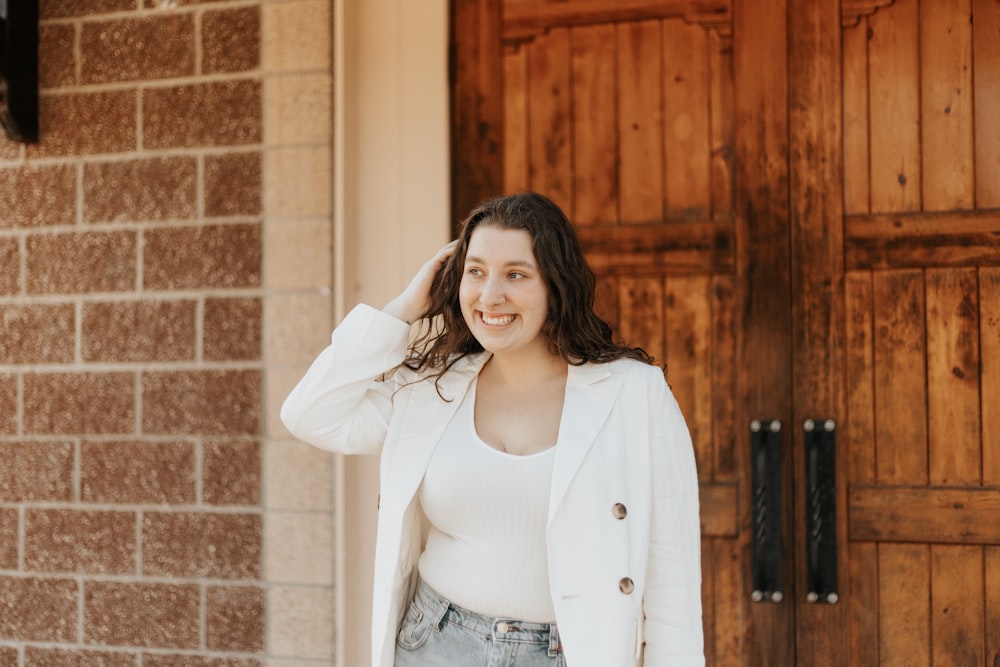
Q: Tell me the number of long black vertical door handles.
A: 2